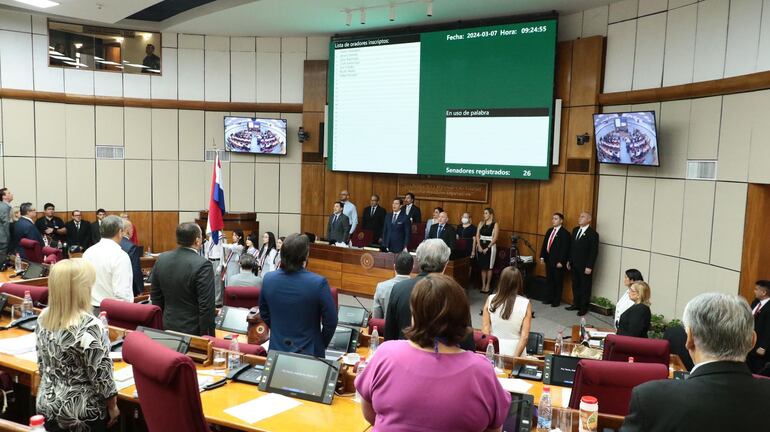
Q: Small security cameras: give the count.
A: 2